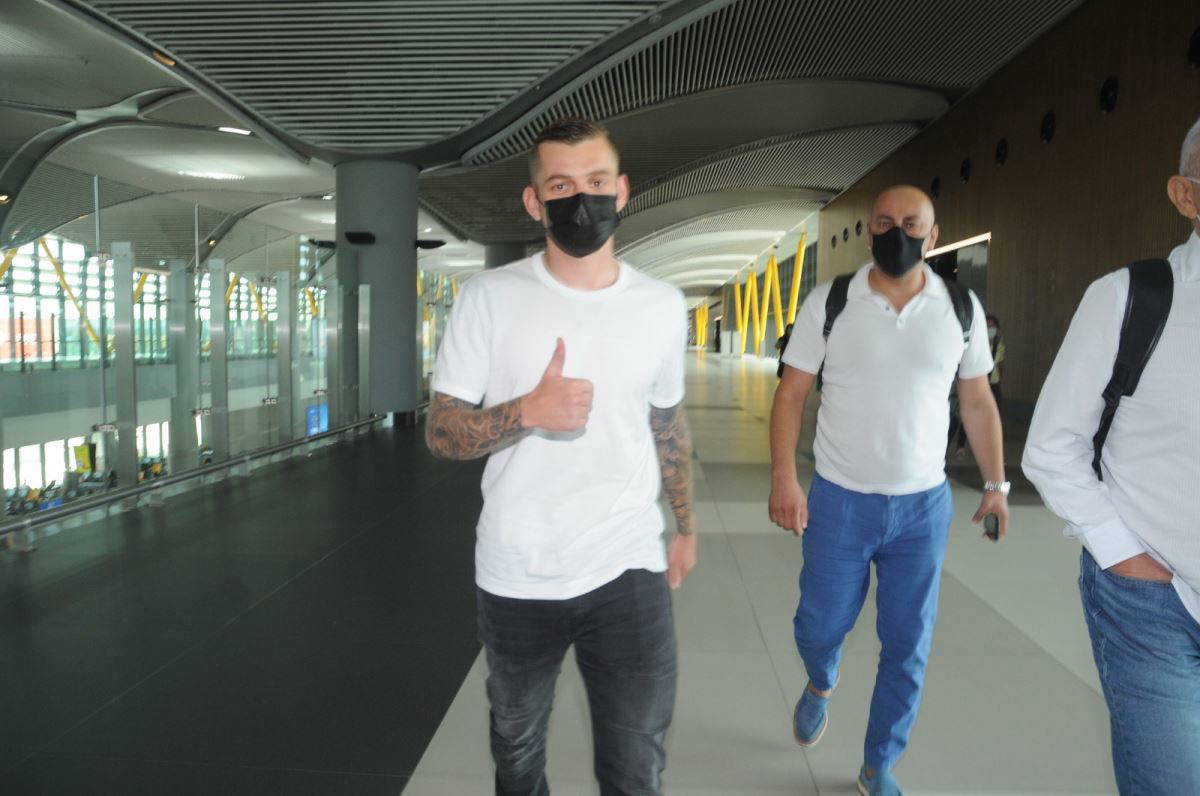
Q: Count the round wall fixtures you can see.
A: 9